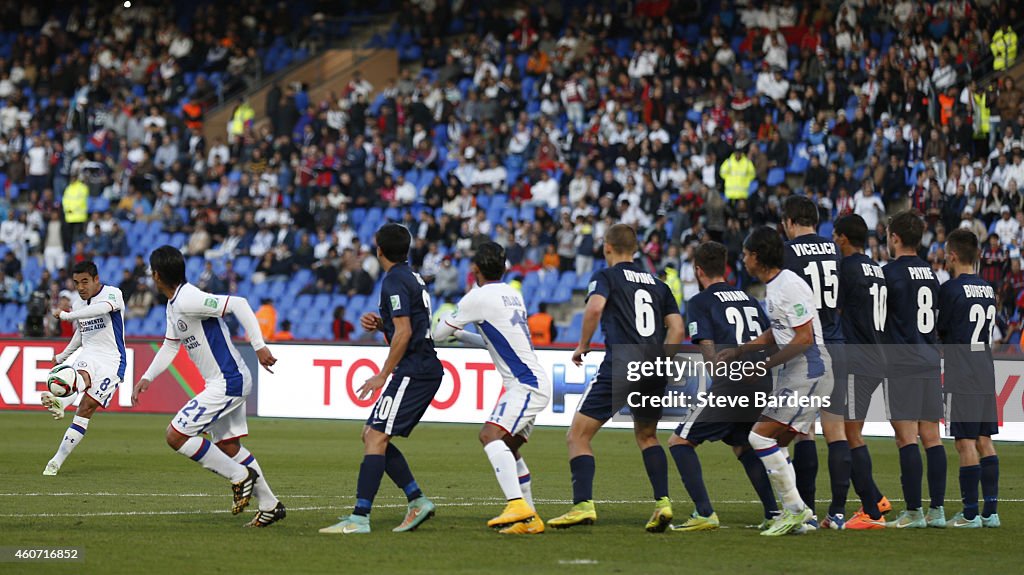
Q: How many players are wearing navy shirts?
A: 7